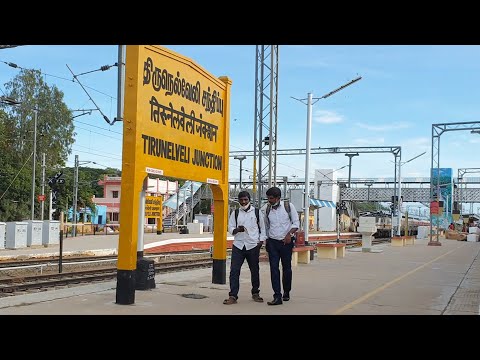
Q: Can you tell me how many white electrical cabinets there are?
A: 4